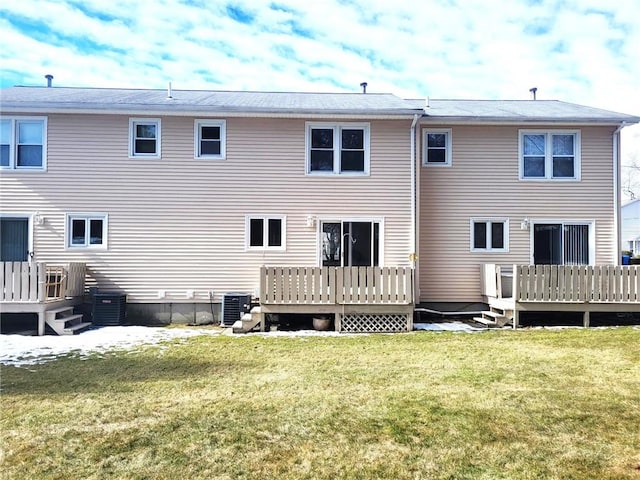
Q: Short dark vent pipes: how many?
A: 3